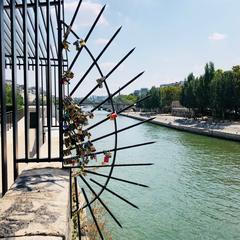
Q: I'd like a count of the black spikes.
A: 14